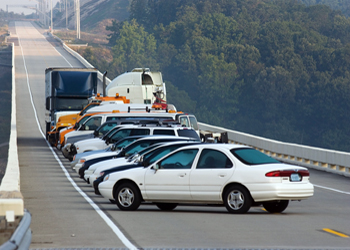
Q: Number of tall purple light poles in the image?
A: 0